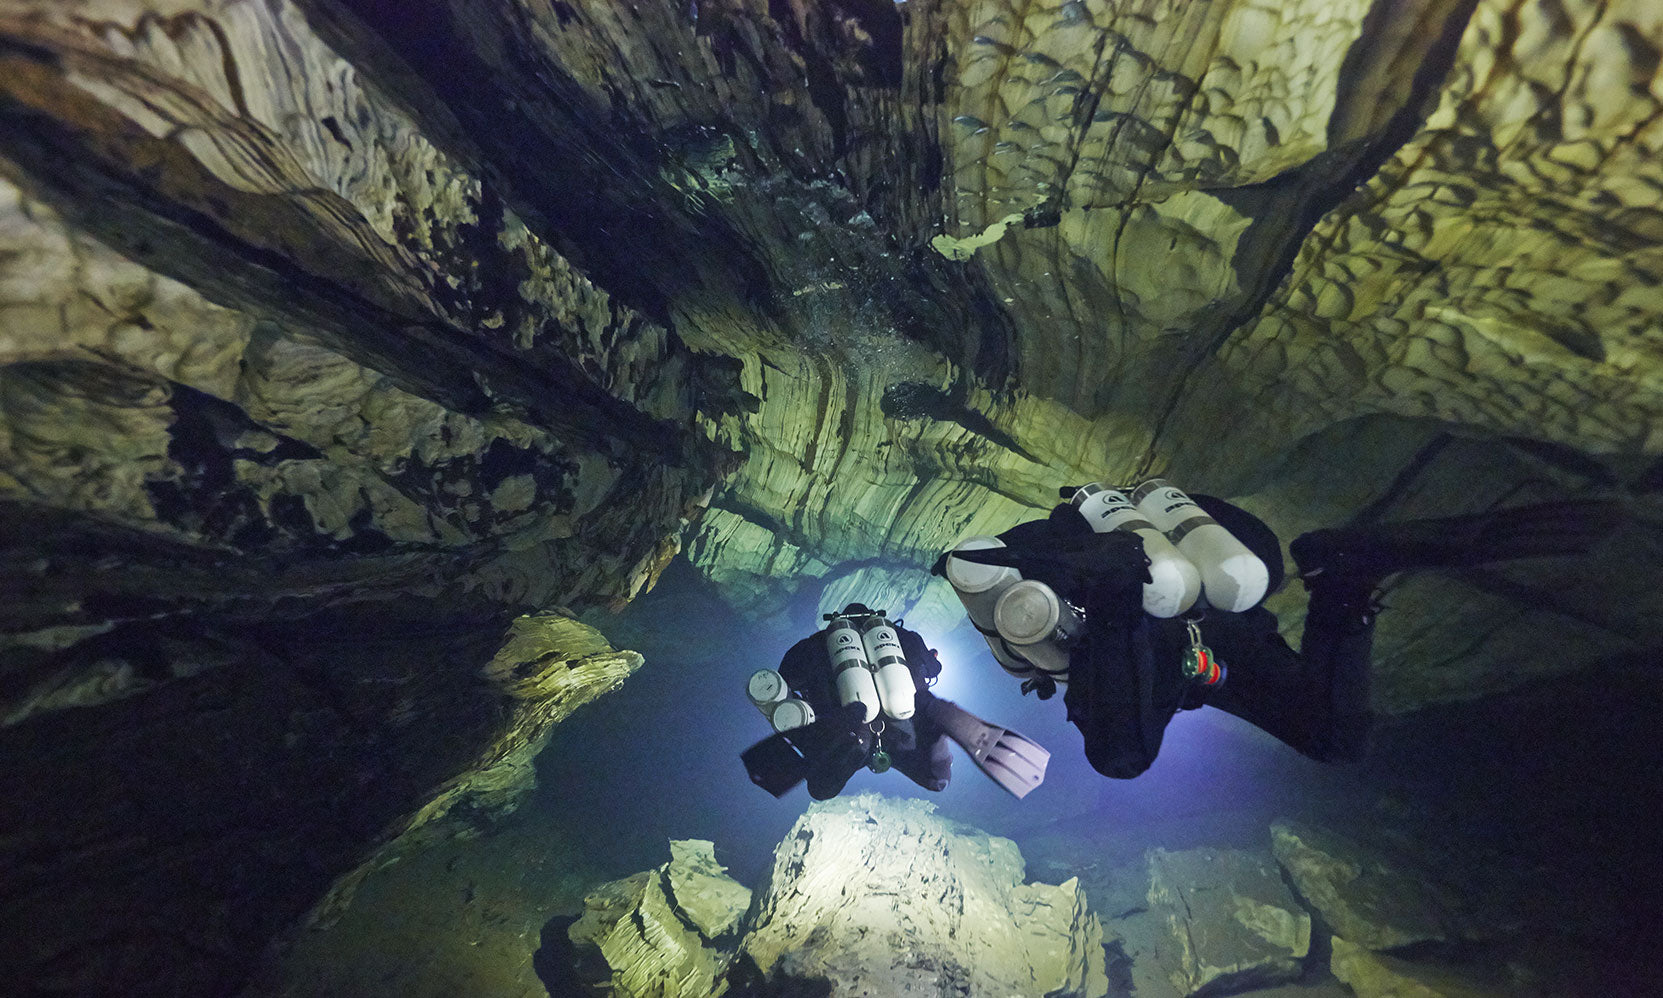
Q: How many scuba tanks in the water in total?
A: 8